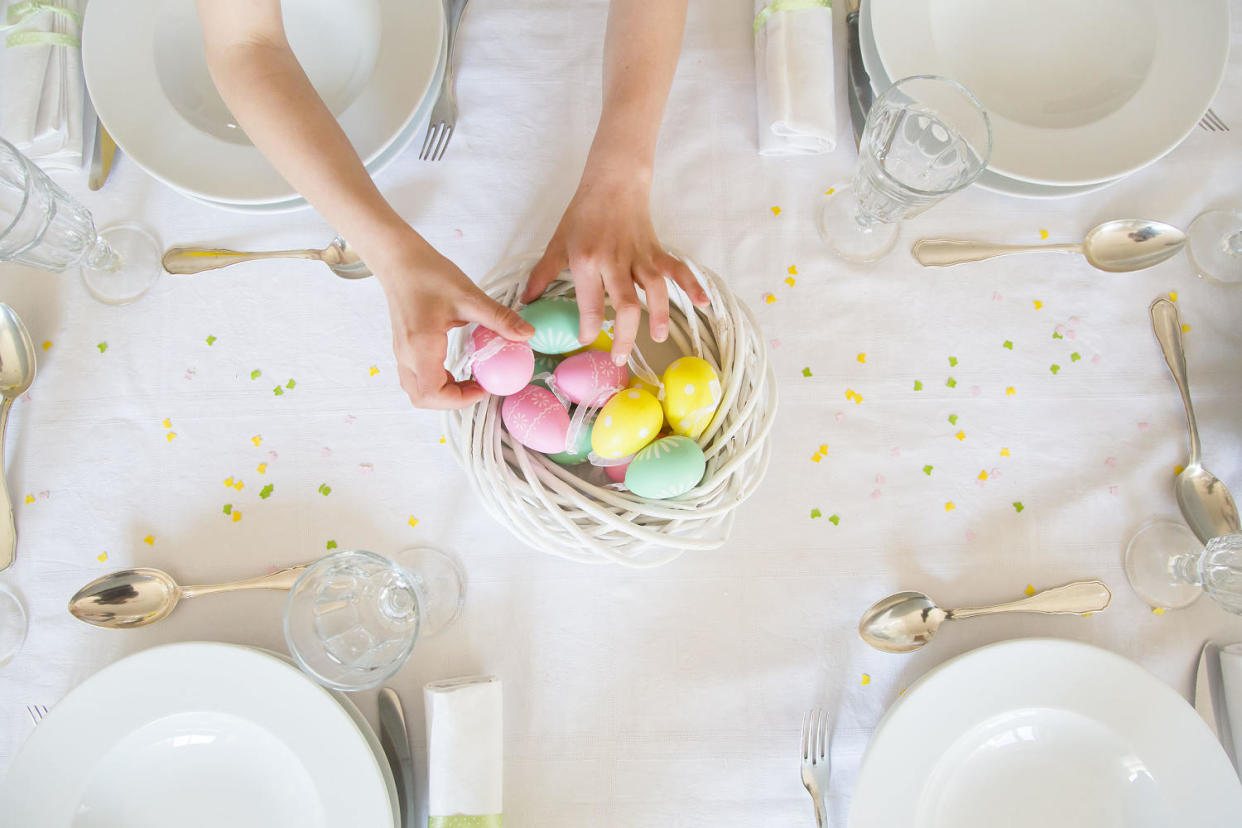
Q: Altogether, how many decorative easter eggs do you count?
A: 12